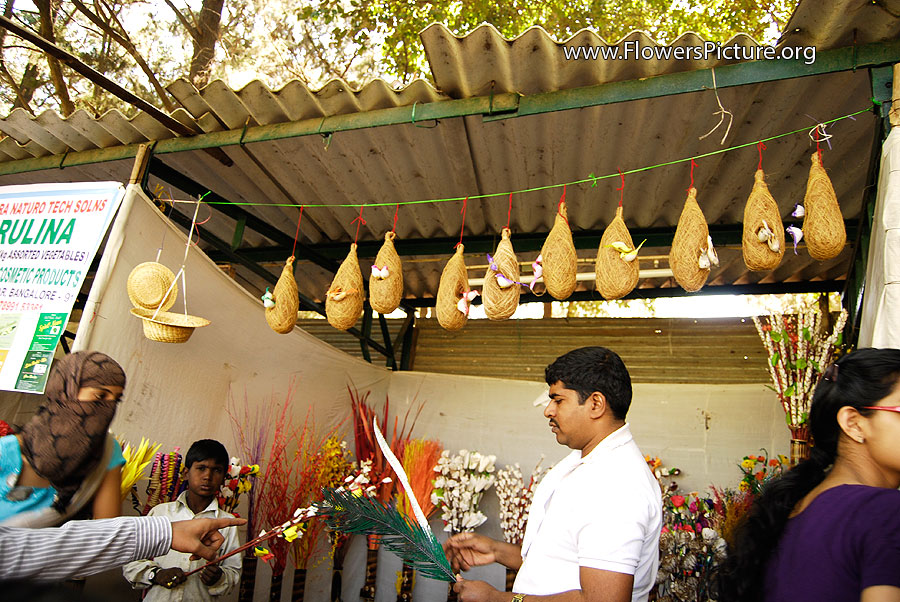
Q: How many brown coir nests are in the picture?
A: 10